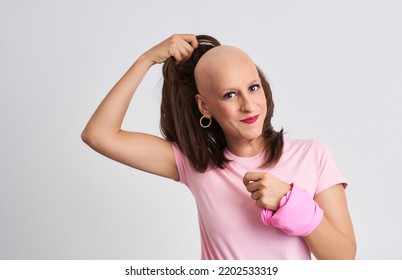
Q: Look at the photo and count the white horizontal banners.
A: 1